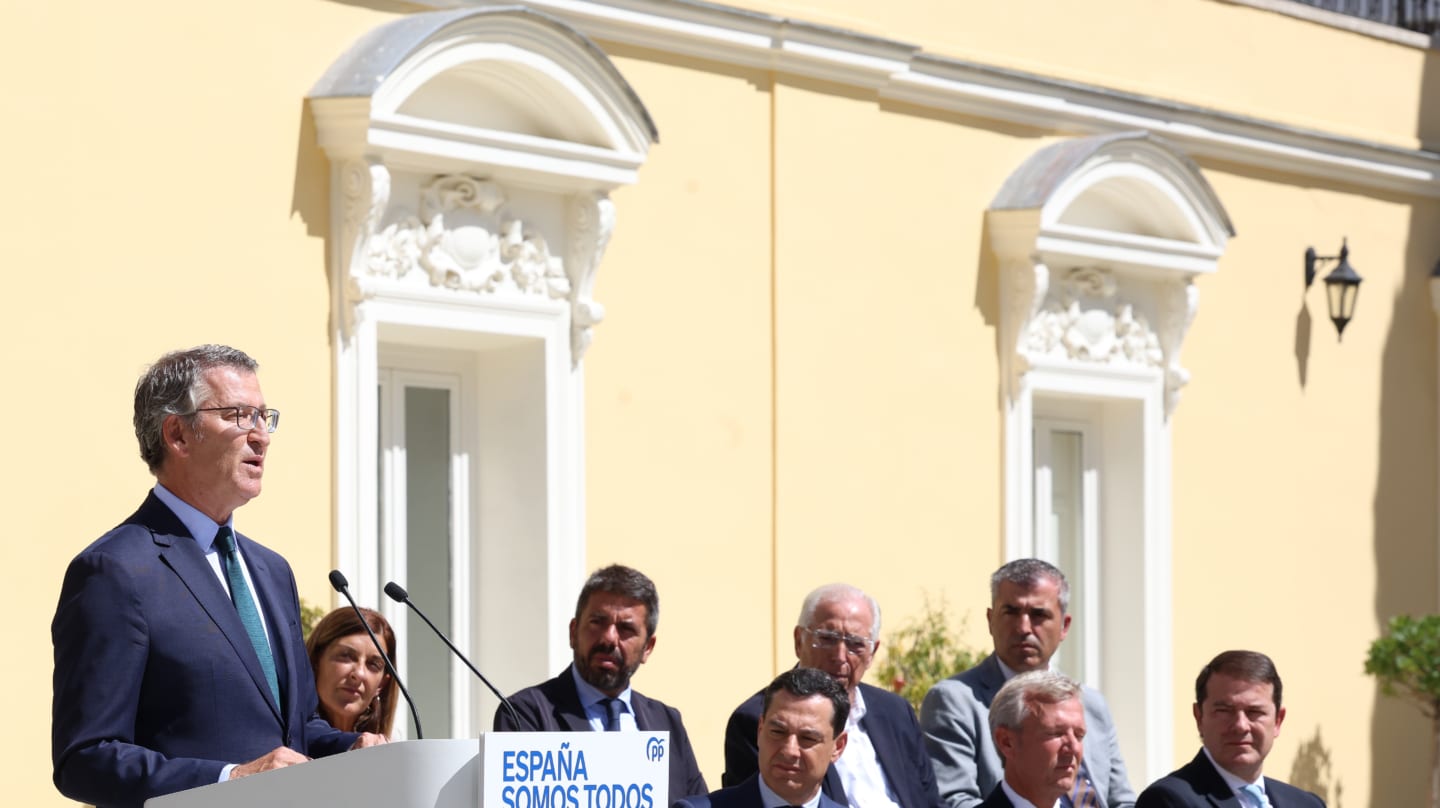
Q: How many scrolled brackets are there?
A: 4